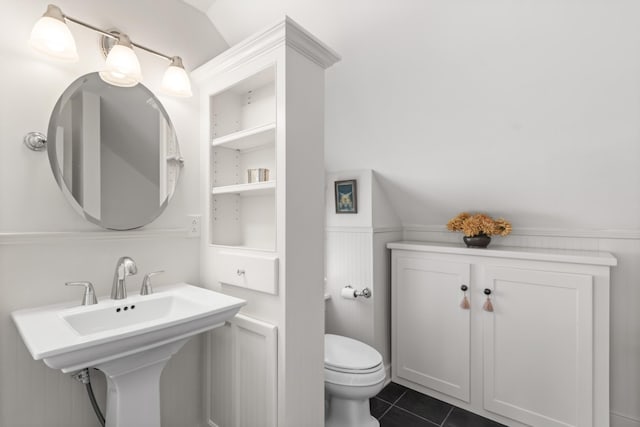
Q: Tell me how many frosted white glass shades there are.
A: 3